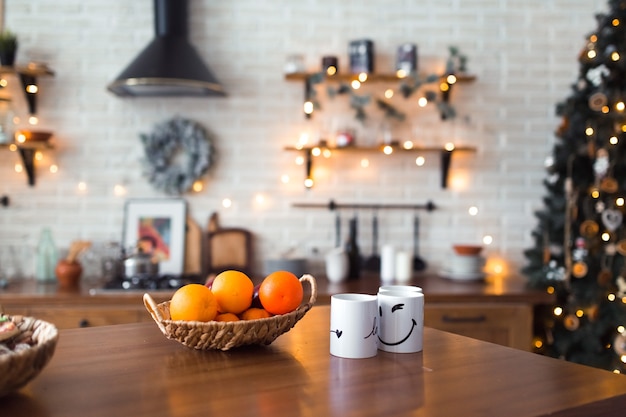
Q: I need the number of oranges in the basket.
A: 5